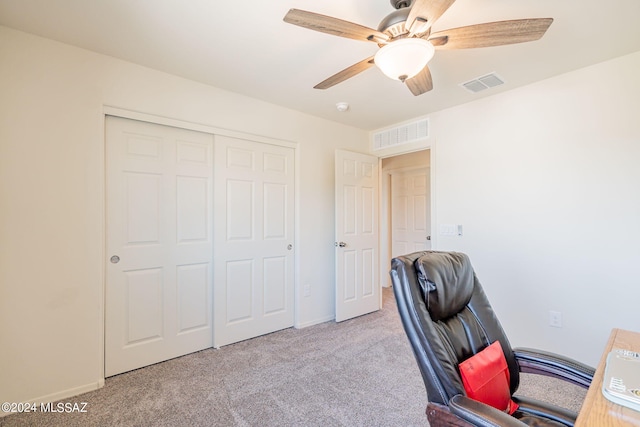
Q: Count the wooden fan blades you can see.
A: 5